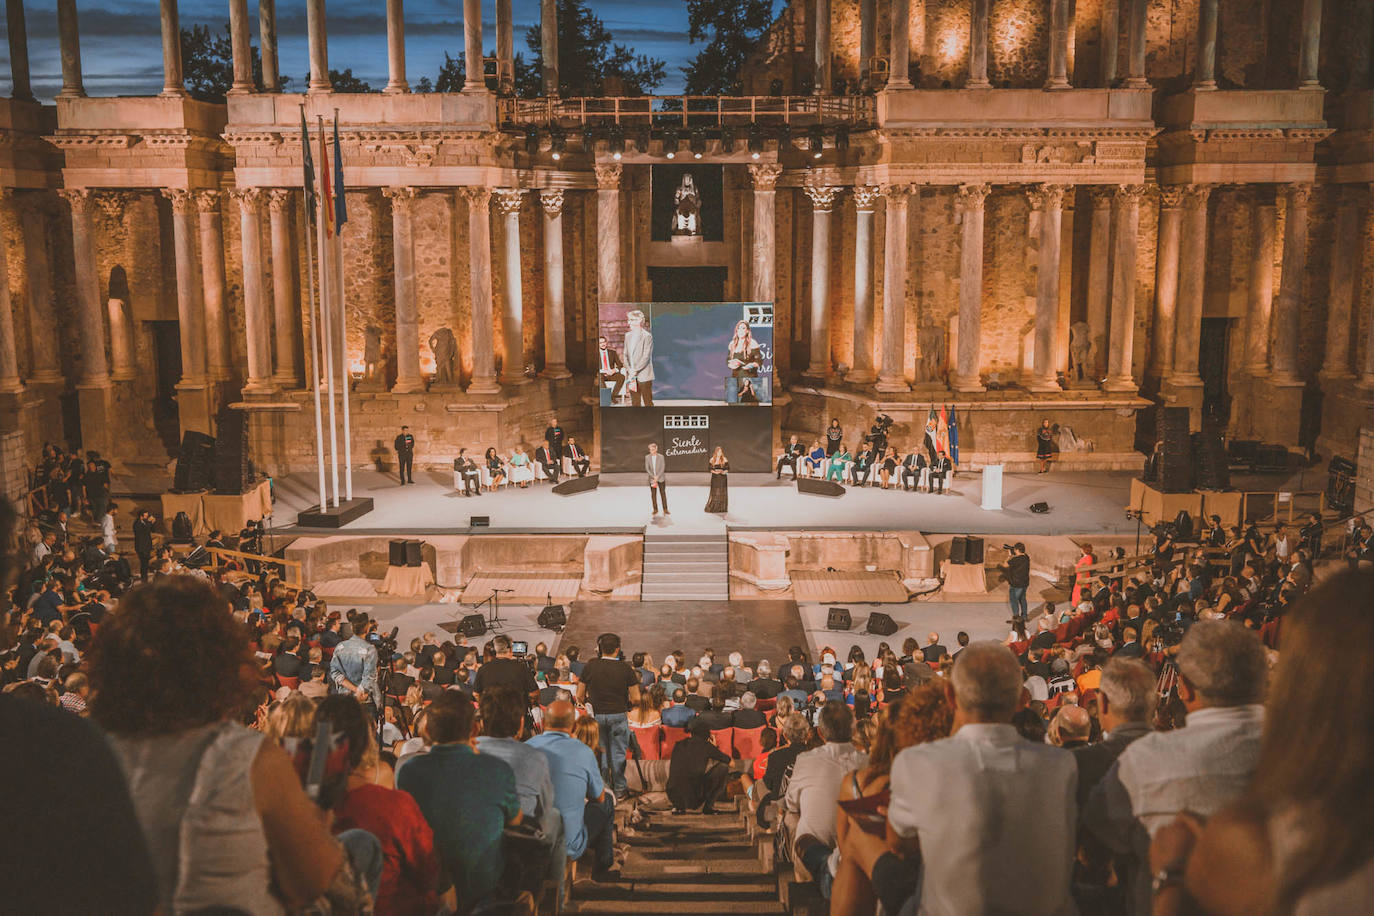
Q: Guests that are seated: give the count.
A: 12